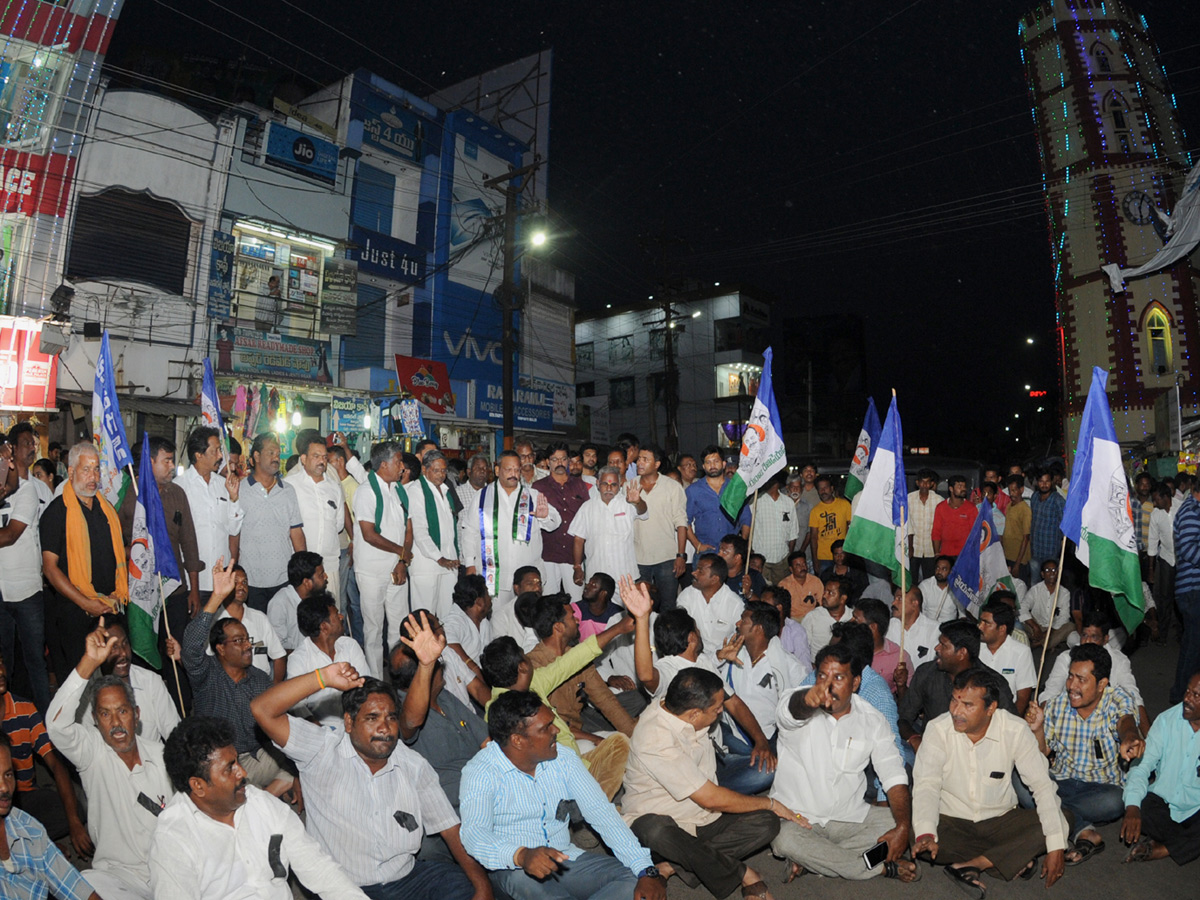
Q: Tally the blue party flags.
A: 8